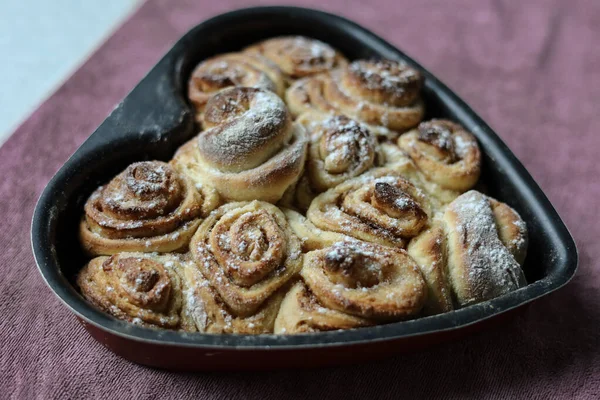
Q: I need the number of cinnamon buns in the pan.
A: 12